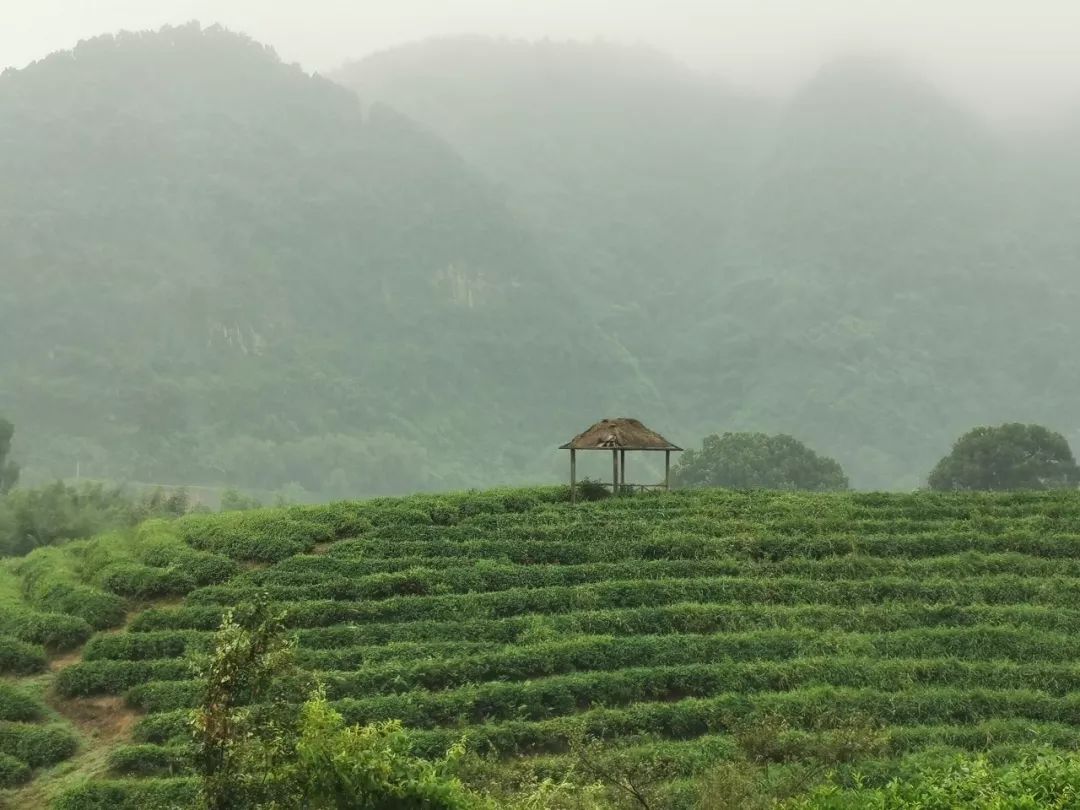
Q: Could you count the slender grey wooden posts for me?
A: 4